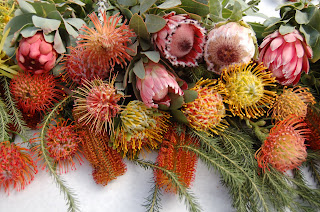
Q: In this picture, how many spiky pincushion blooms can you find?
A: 11